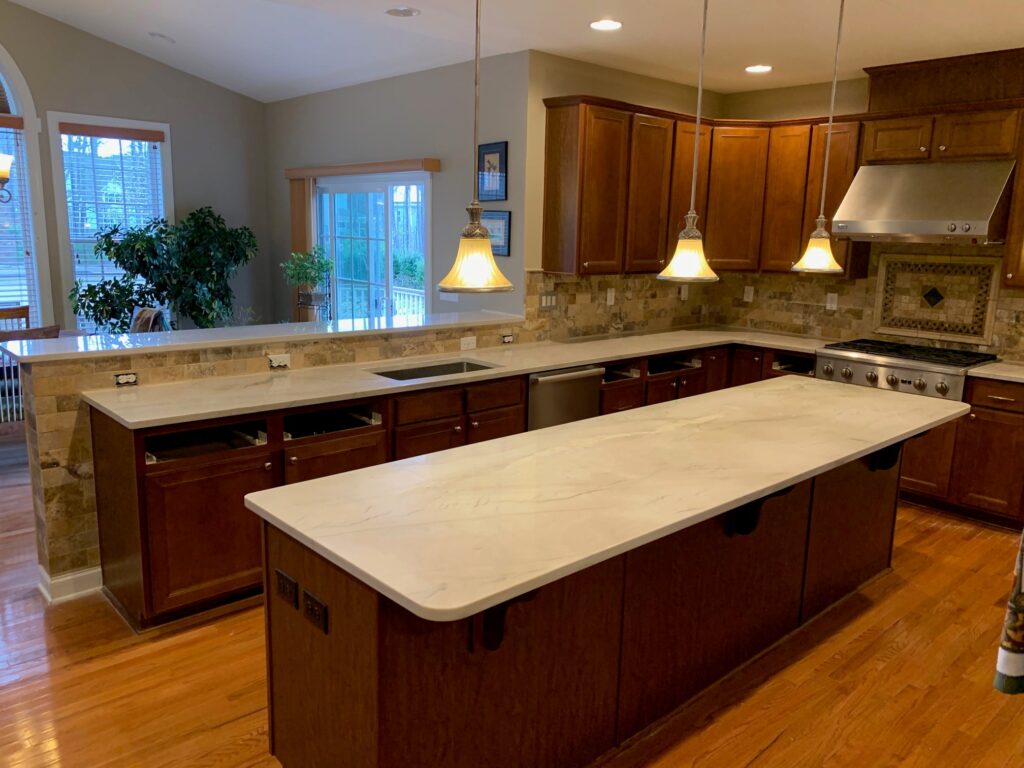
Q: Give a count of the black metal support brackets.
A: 3